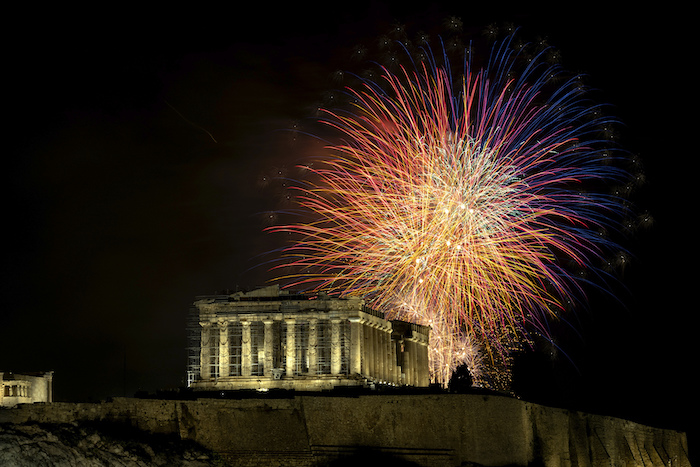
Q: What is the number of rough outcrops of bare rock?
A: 1